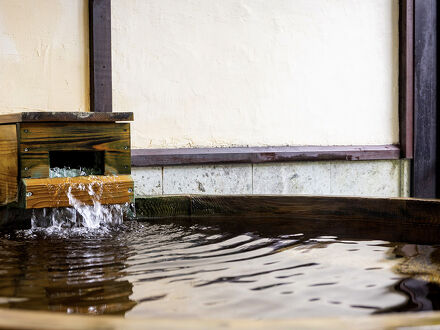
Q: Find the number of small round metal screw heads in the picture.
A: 8